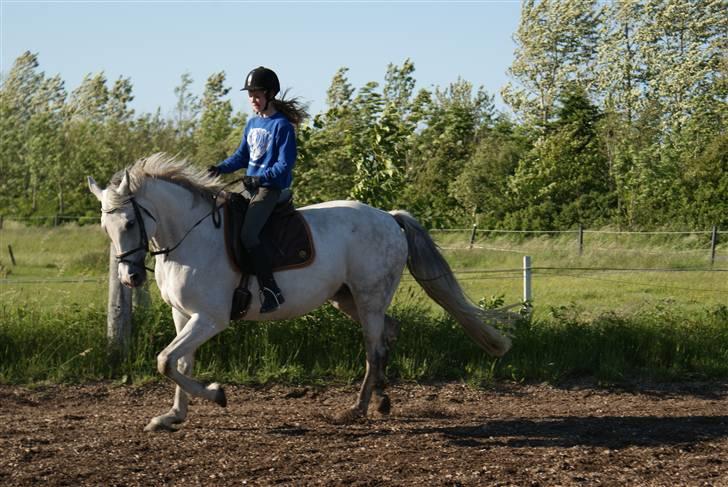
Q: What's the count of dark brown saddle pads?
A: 1